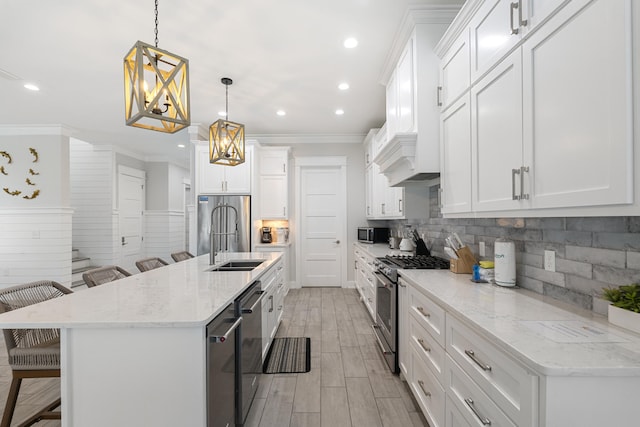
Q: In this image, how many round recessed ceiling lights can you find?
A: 7